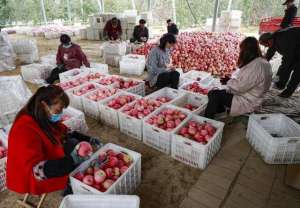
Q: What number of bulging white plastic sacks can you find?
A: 1